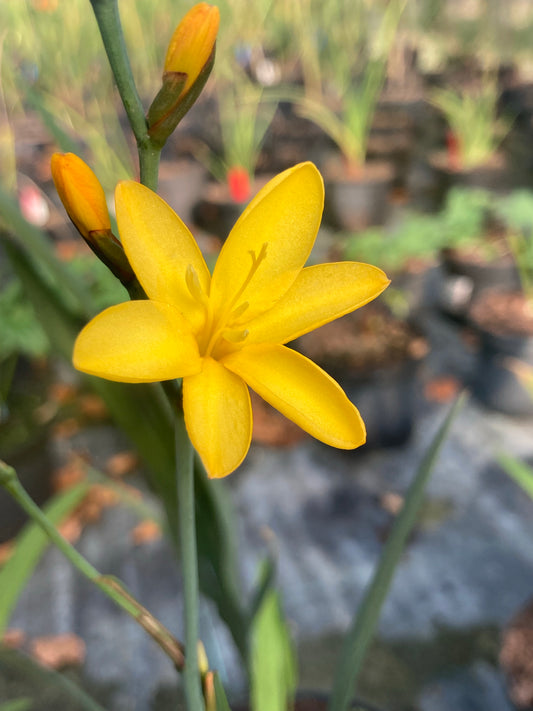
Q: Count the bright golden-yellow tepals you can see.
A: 6